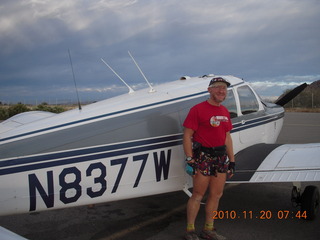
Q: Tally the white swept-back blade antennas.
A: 2